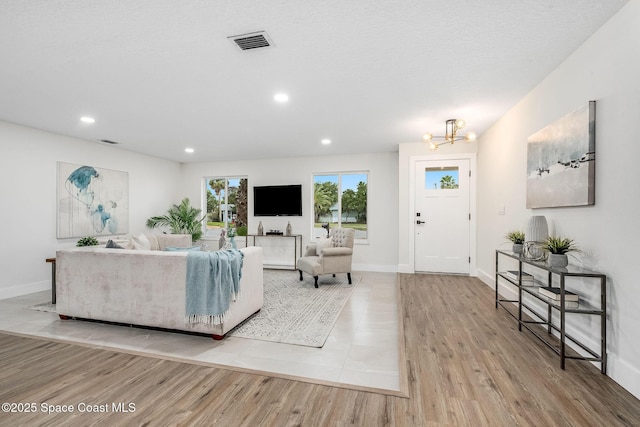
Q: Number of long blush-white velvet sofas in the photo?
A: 1